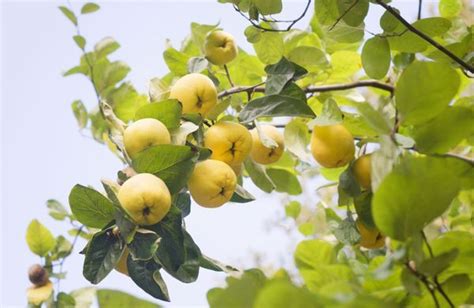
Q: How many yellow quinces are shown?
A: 11